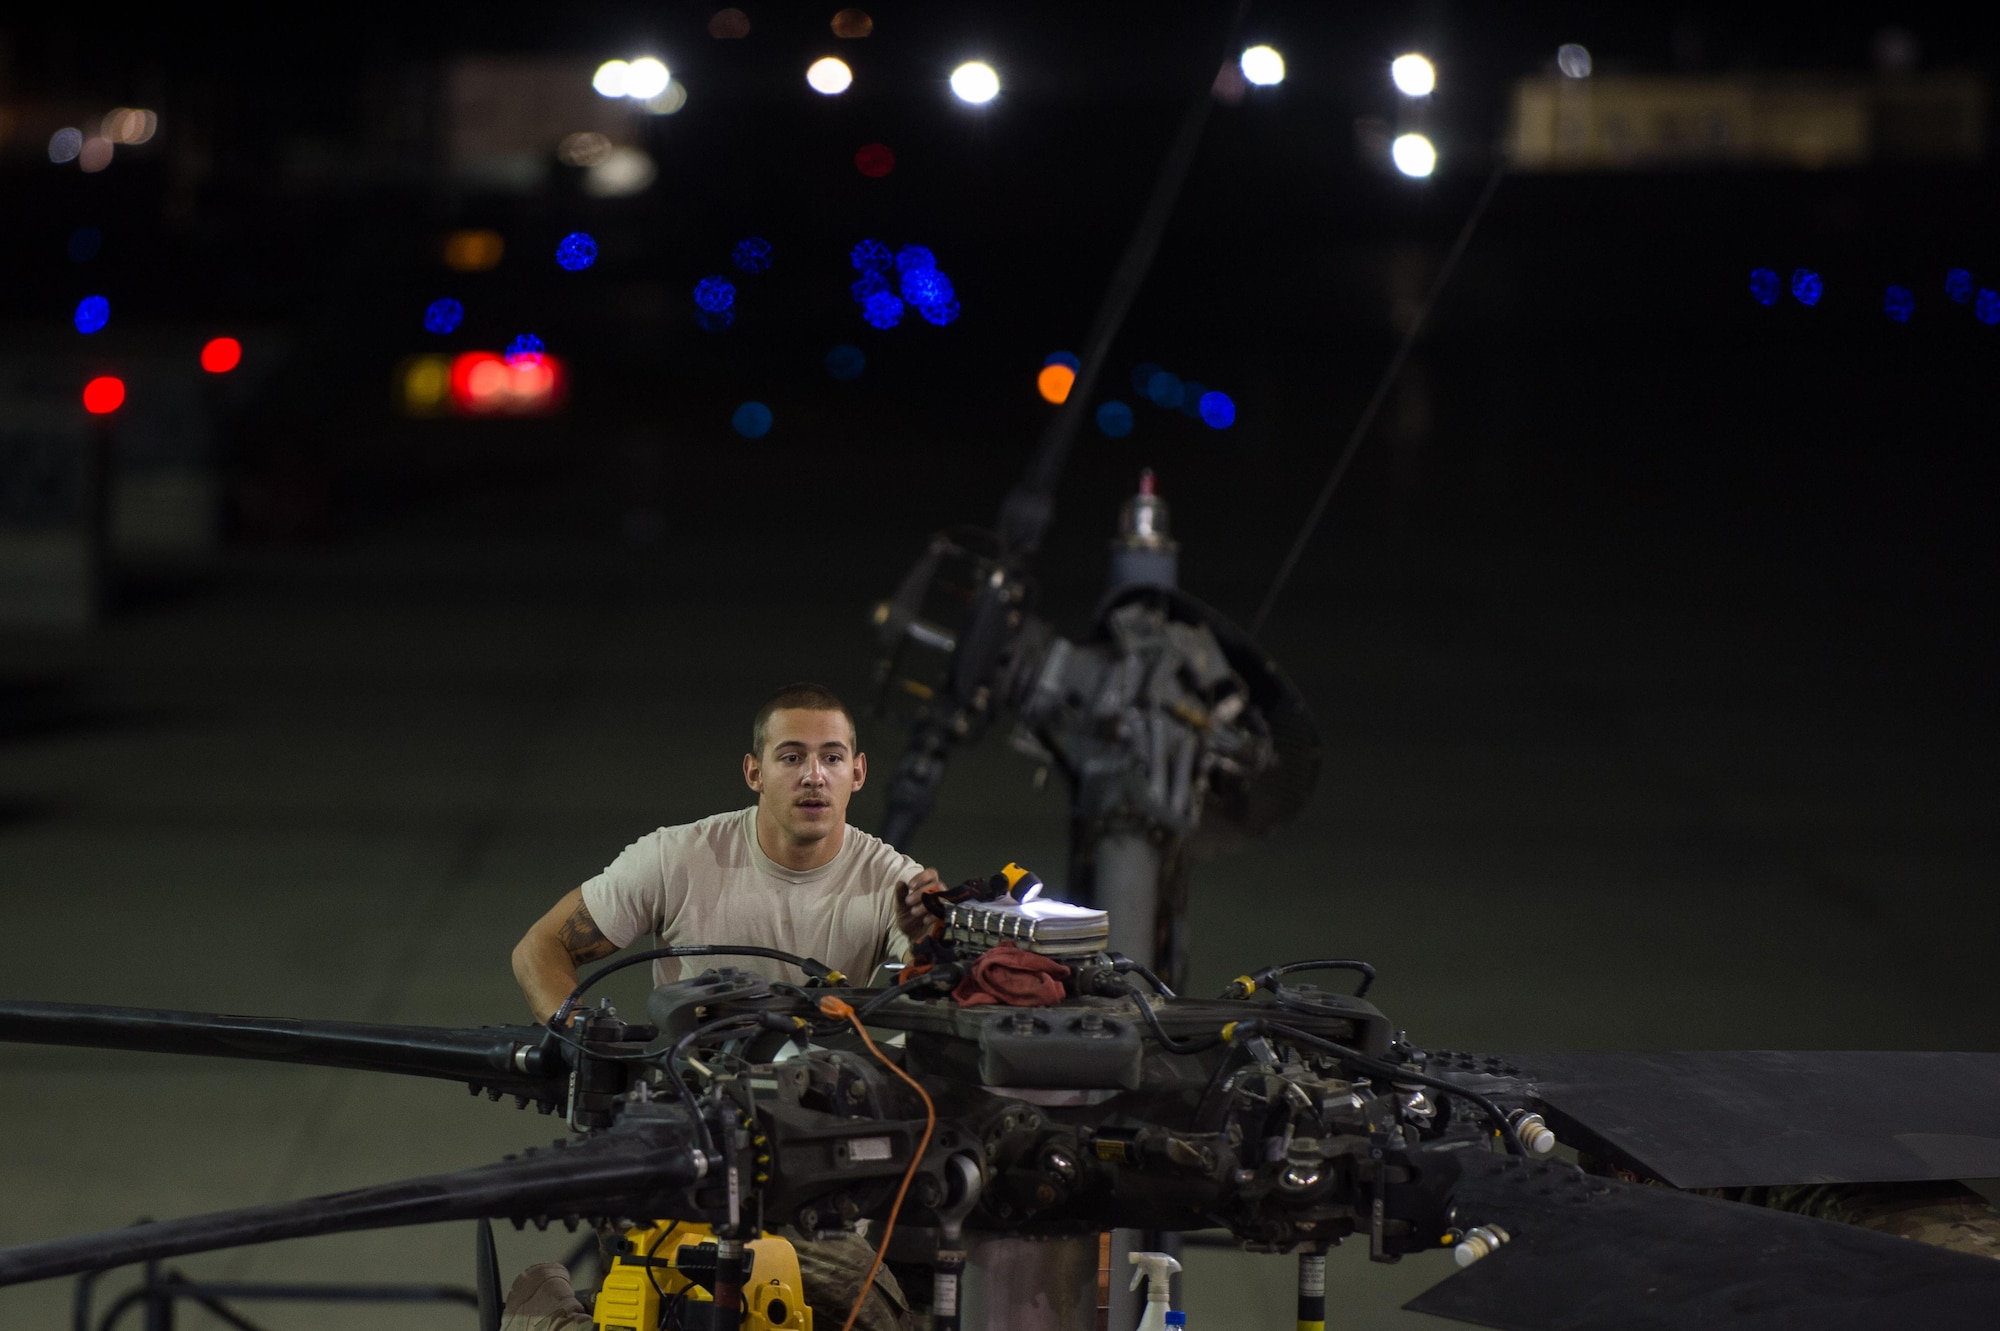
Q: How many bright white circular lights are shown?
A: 7